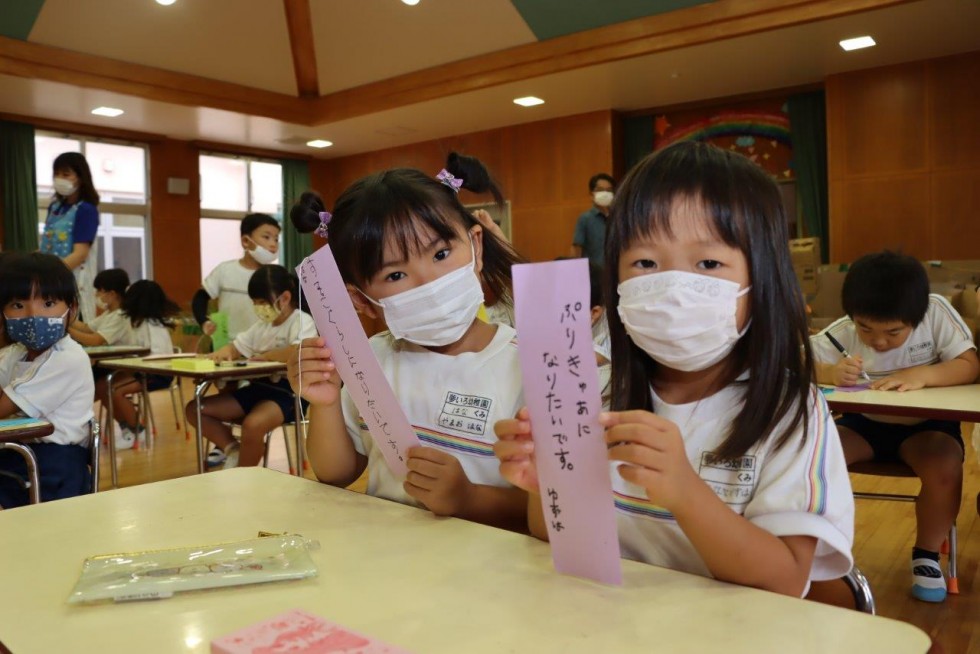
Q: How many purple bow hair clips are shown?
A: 2